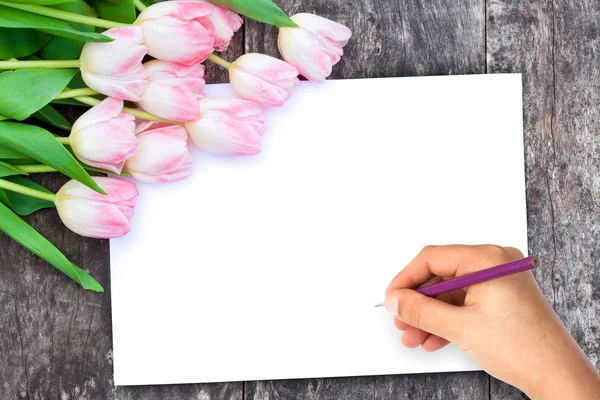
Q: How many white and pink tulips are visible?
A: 10